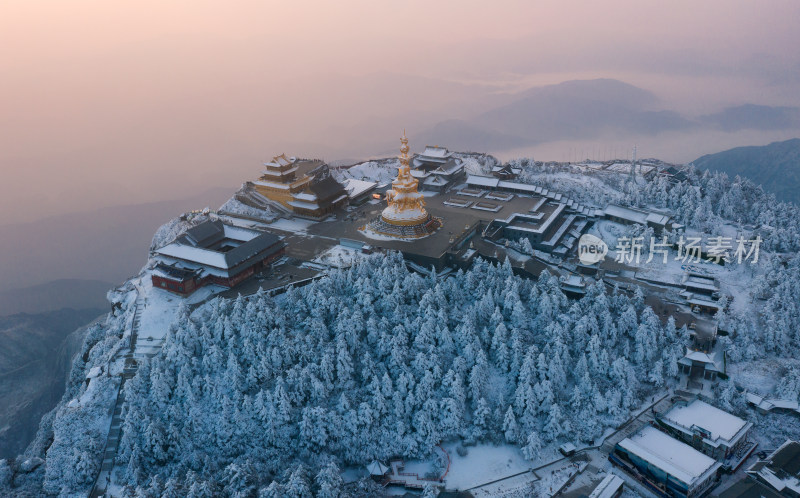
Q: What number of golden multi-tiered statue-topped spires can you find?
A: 1